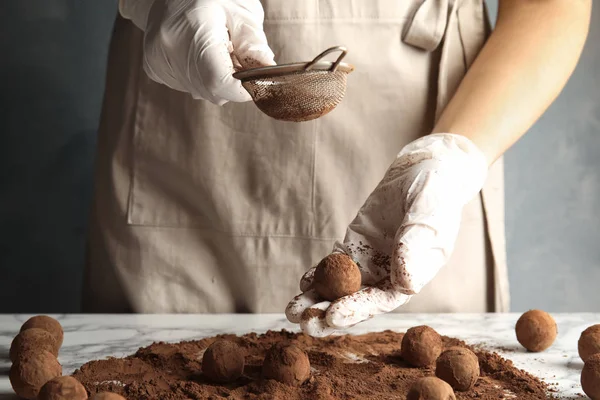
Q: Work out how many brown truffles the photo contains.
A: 14